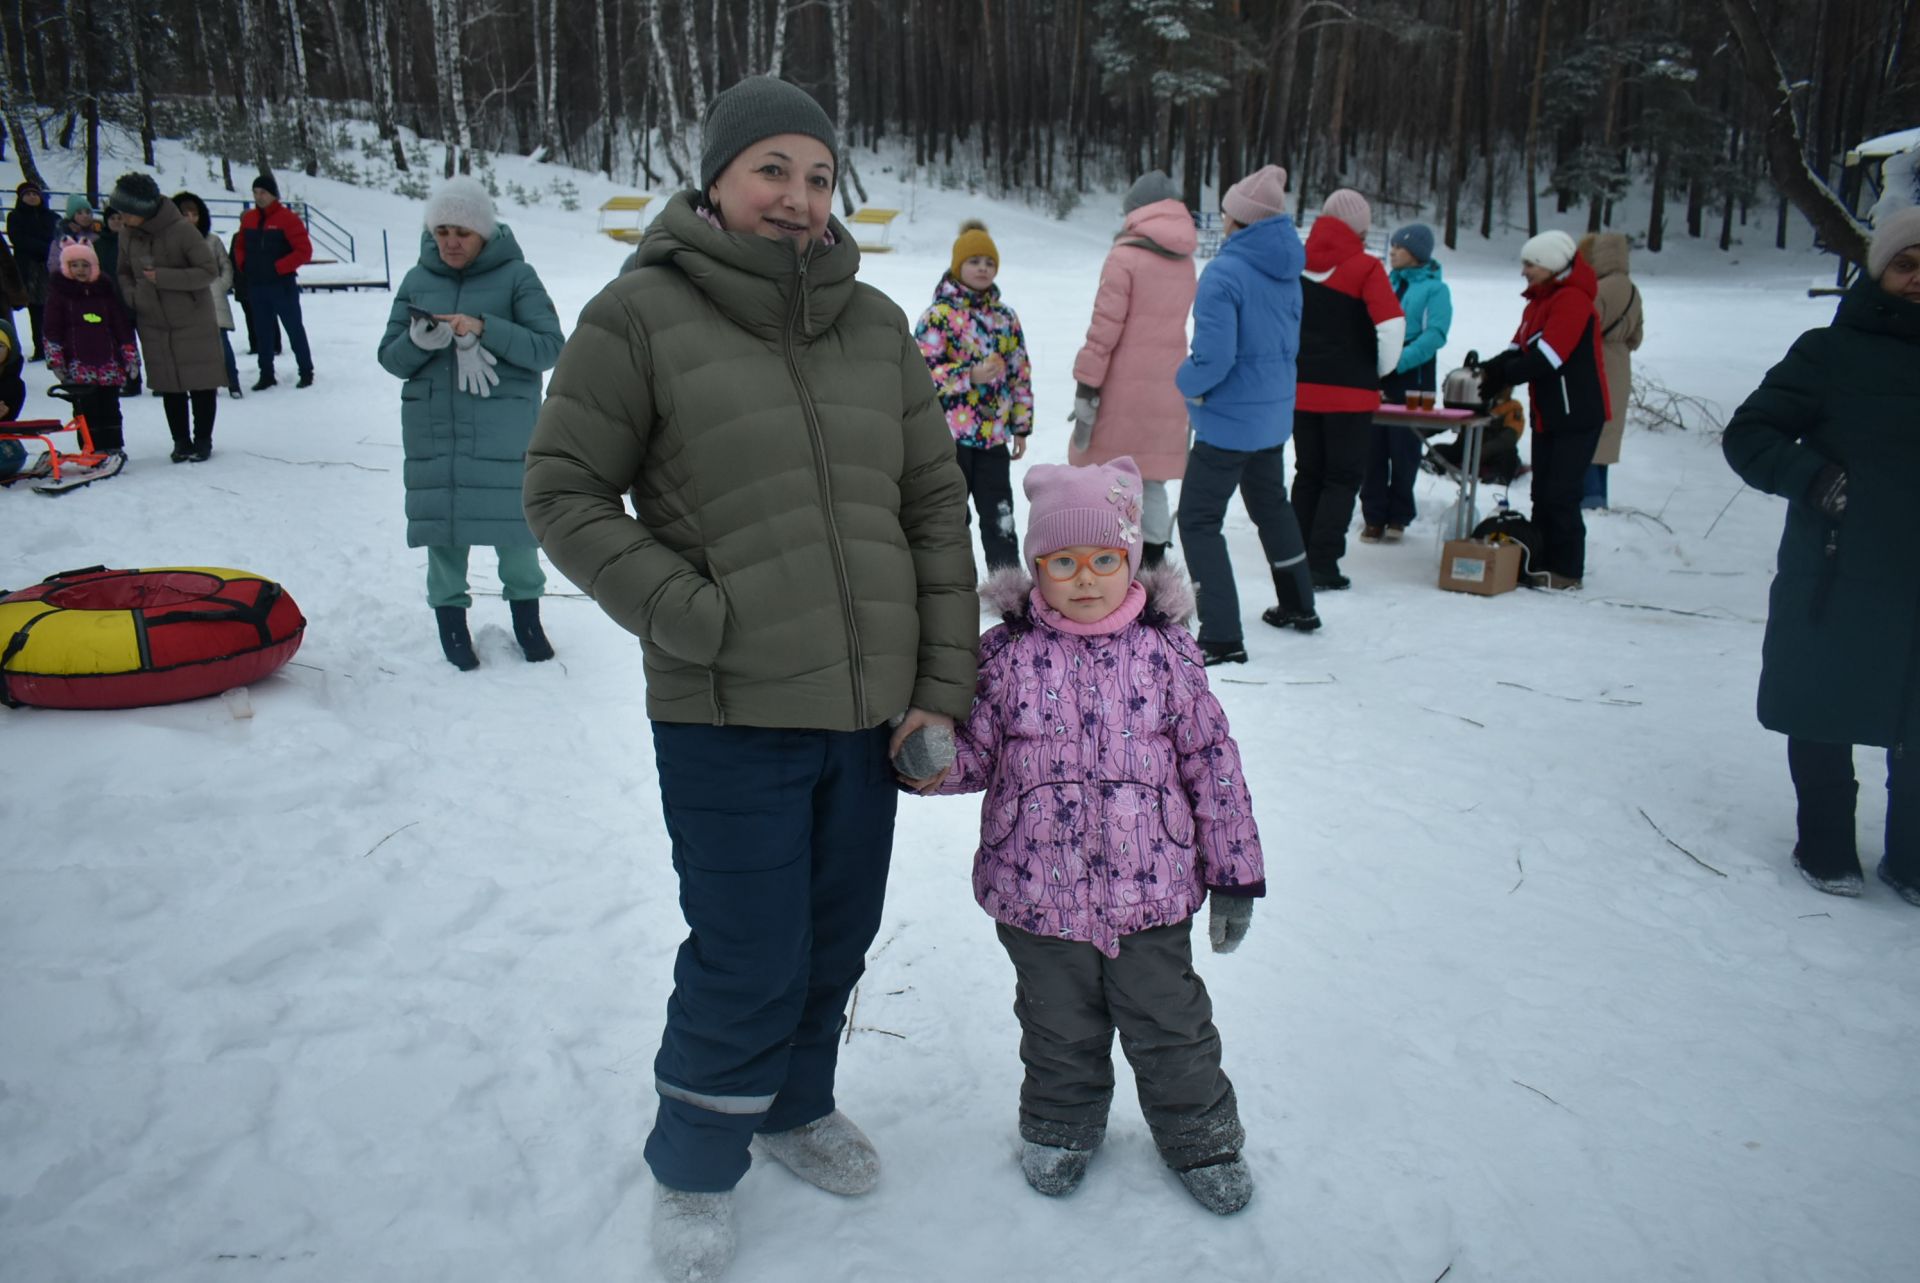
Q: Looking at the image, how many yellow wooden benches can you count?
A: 2